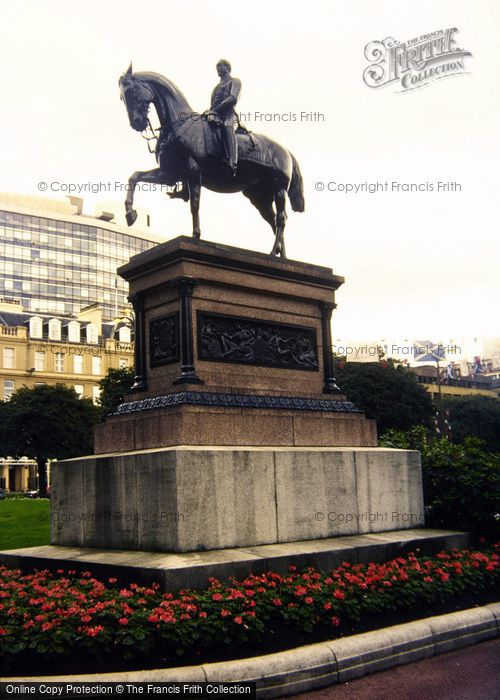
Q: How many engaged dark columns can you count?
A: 3